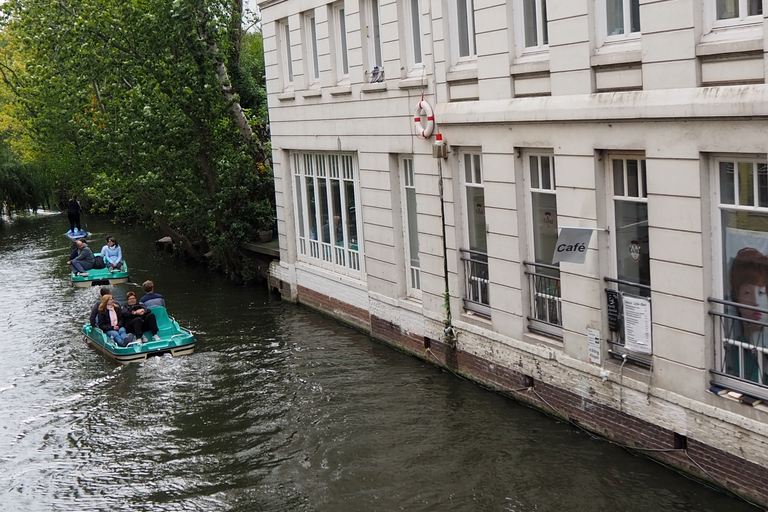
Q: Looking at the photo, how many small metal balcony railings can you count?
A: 4